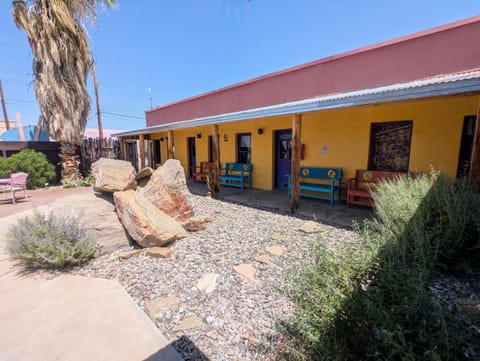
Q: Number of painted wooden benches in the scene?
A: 4